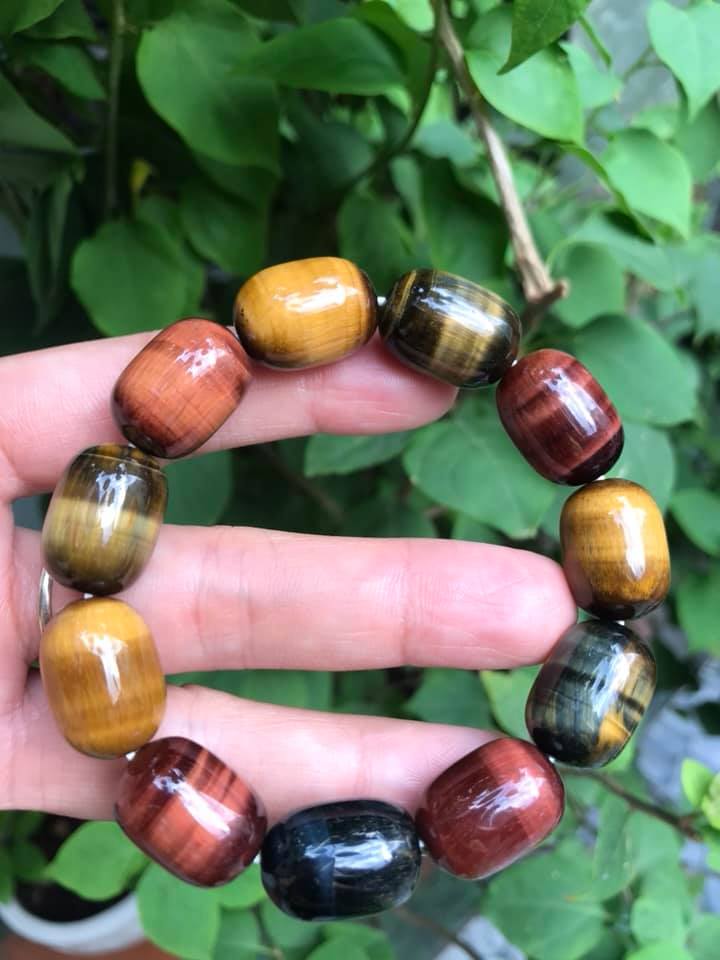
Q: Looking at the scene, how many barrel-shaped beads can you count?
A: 11